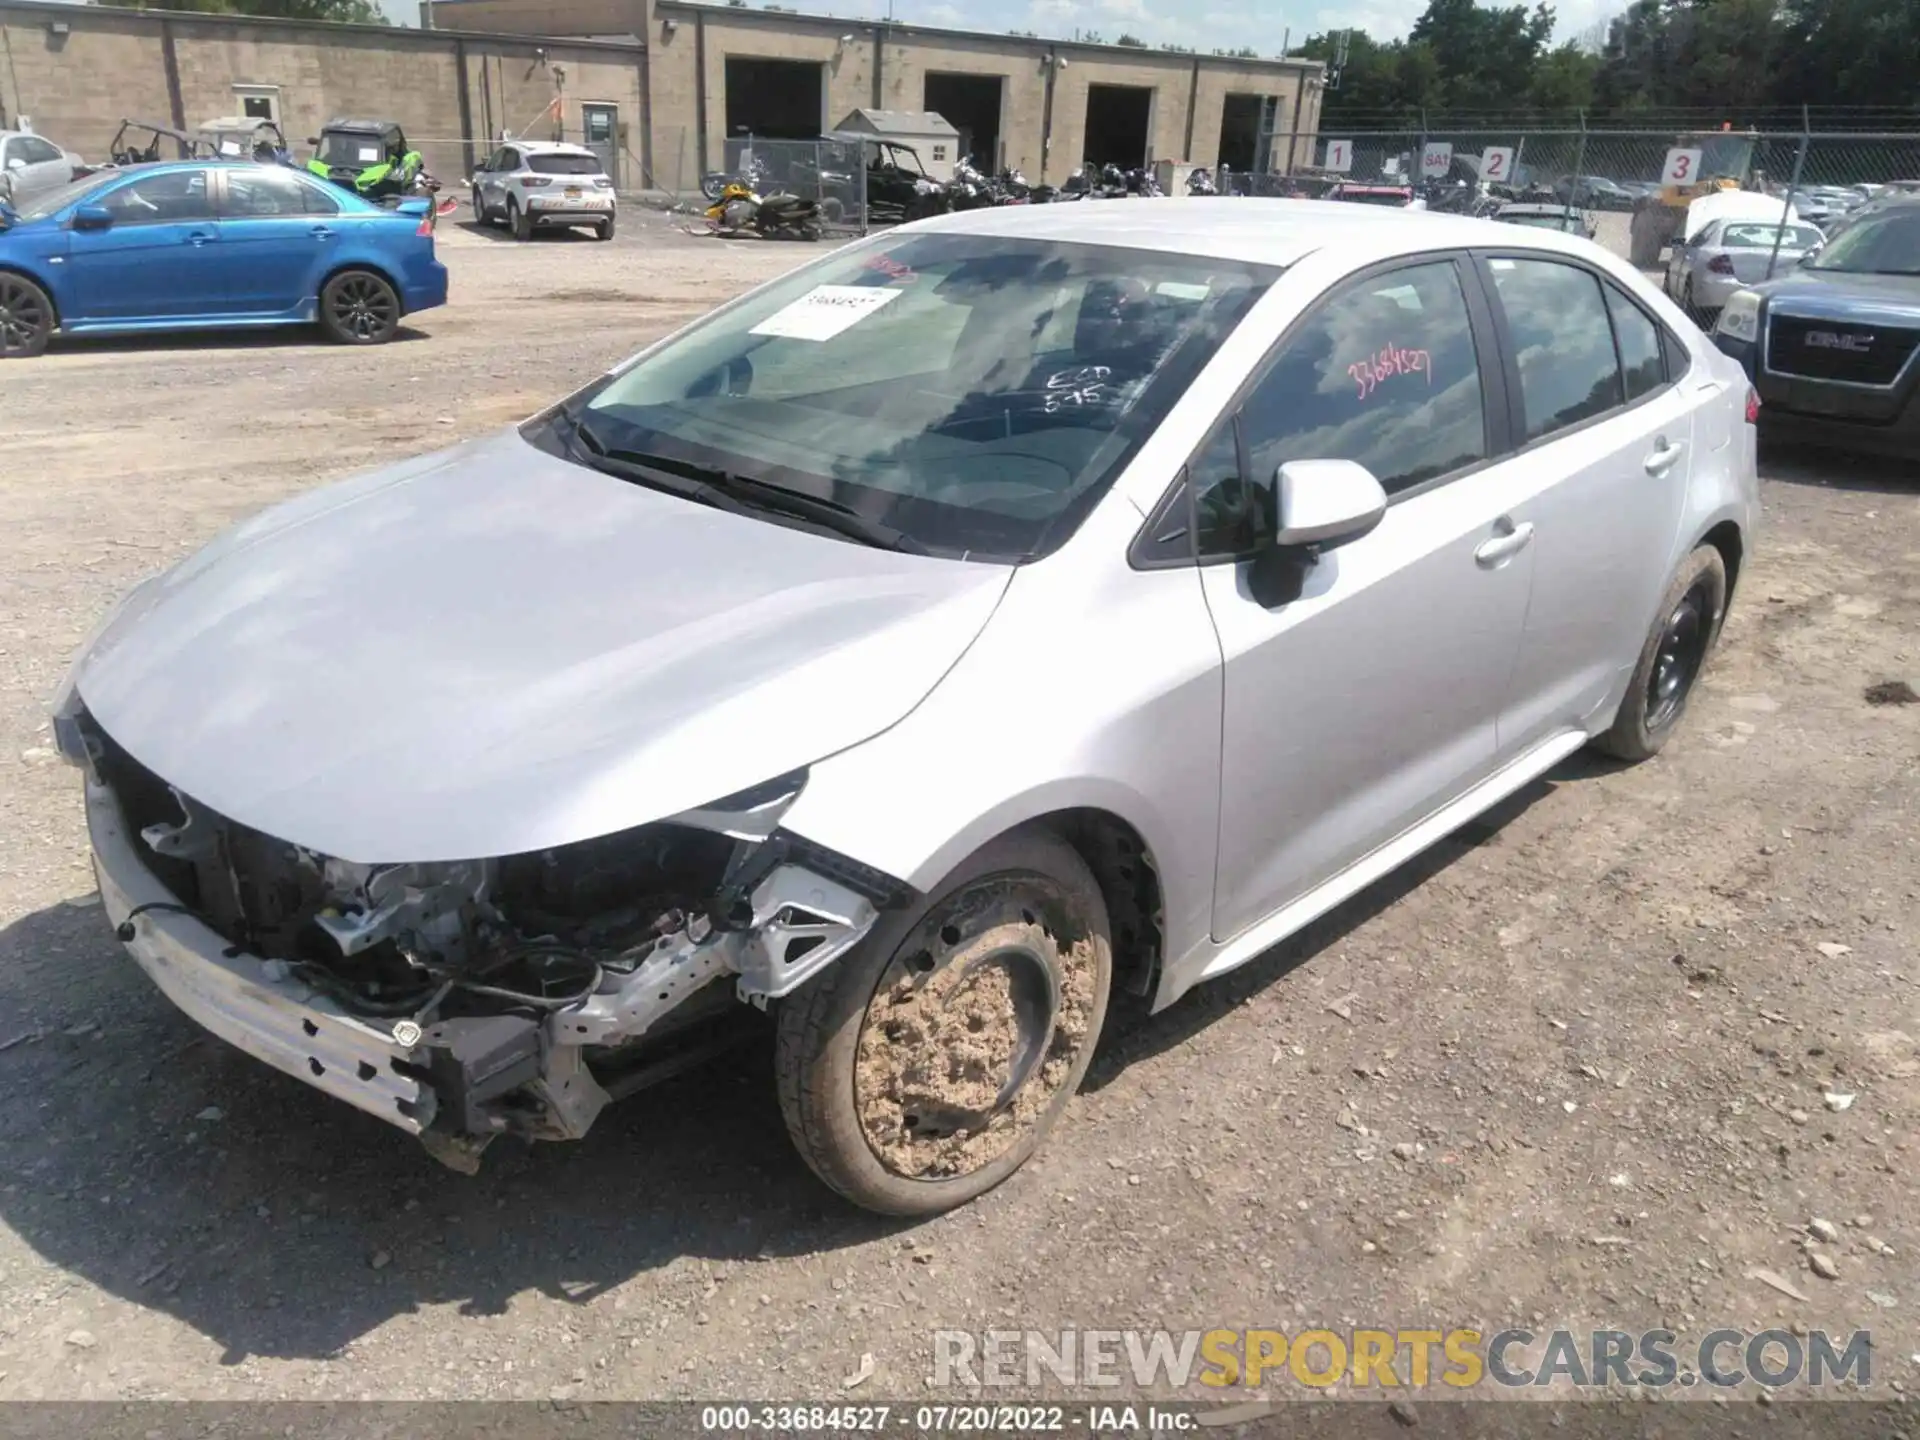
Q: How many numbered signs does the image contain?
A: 3